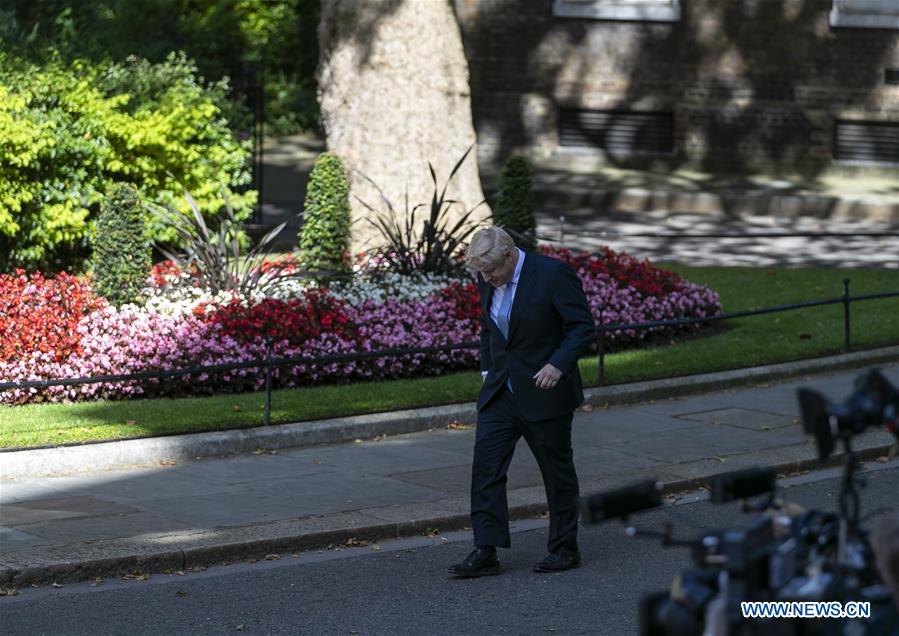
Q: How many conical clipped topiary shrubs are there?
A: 3